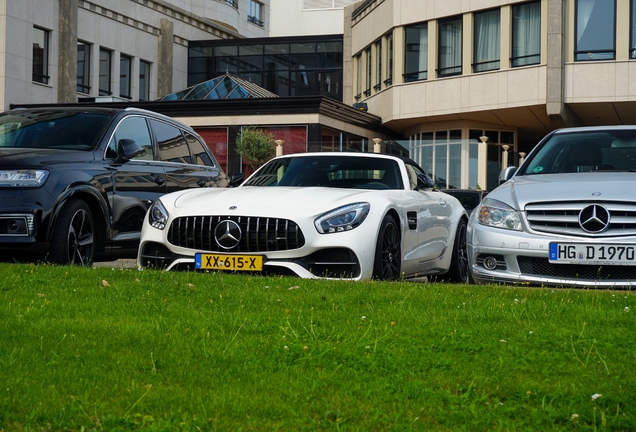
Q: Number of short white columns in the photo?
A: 5